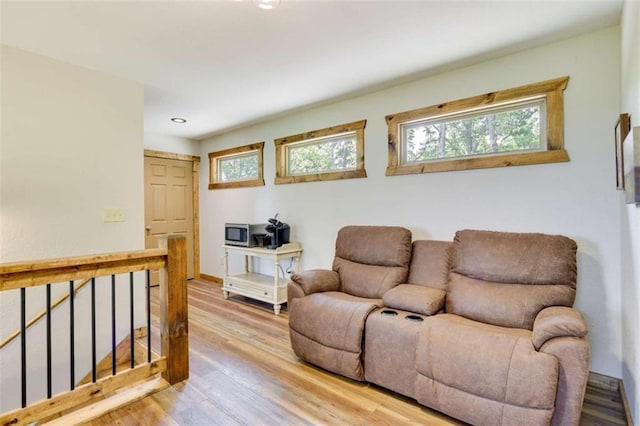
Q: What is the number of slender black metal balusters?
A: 7